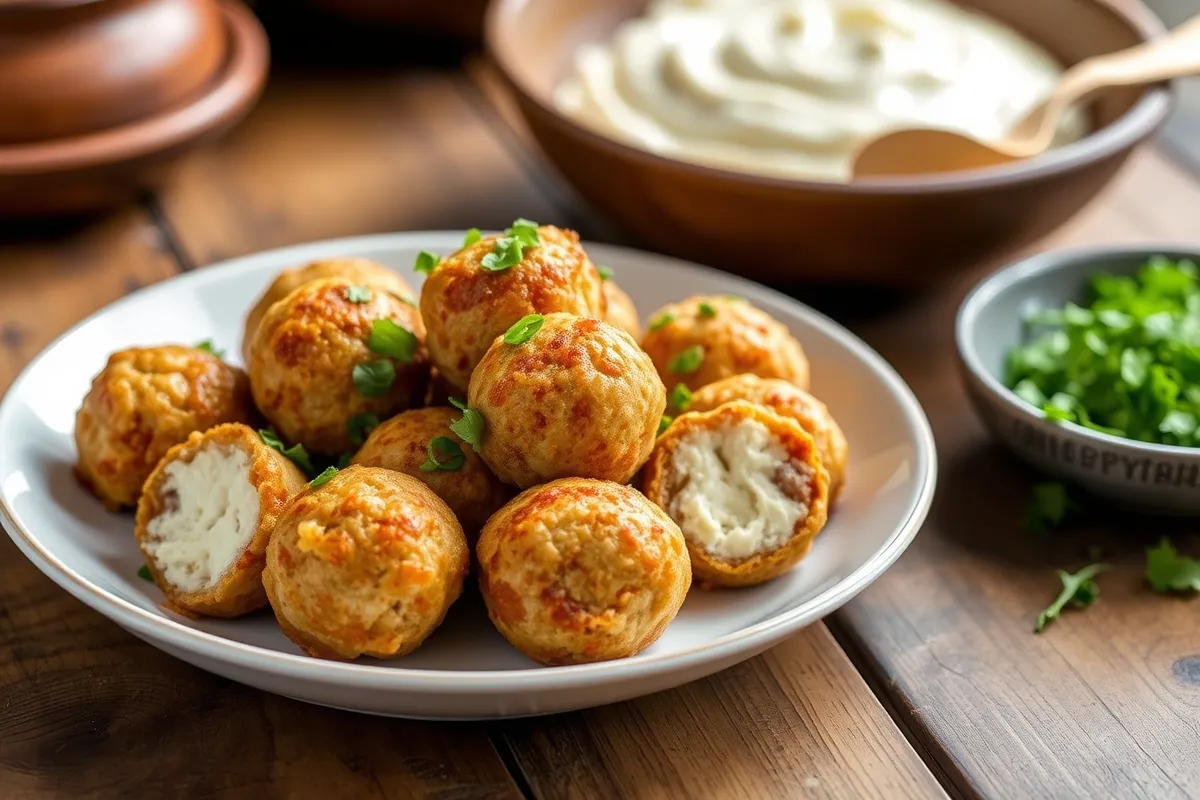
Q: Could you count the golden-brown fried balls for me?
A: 13